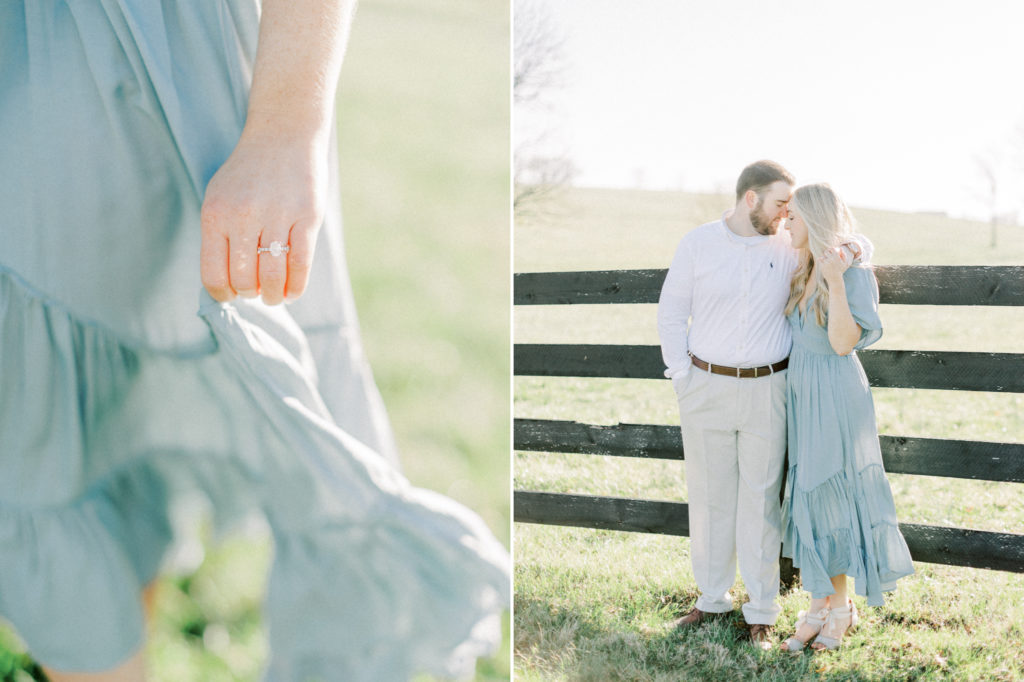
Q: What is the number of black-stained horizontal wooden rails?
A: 4